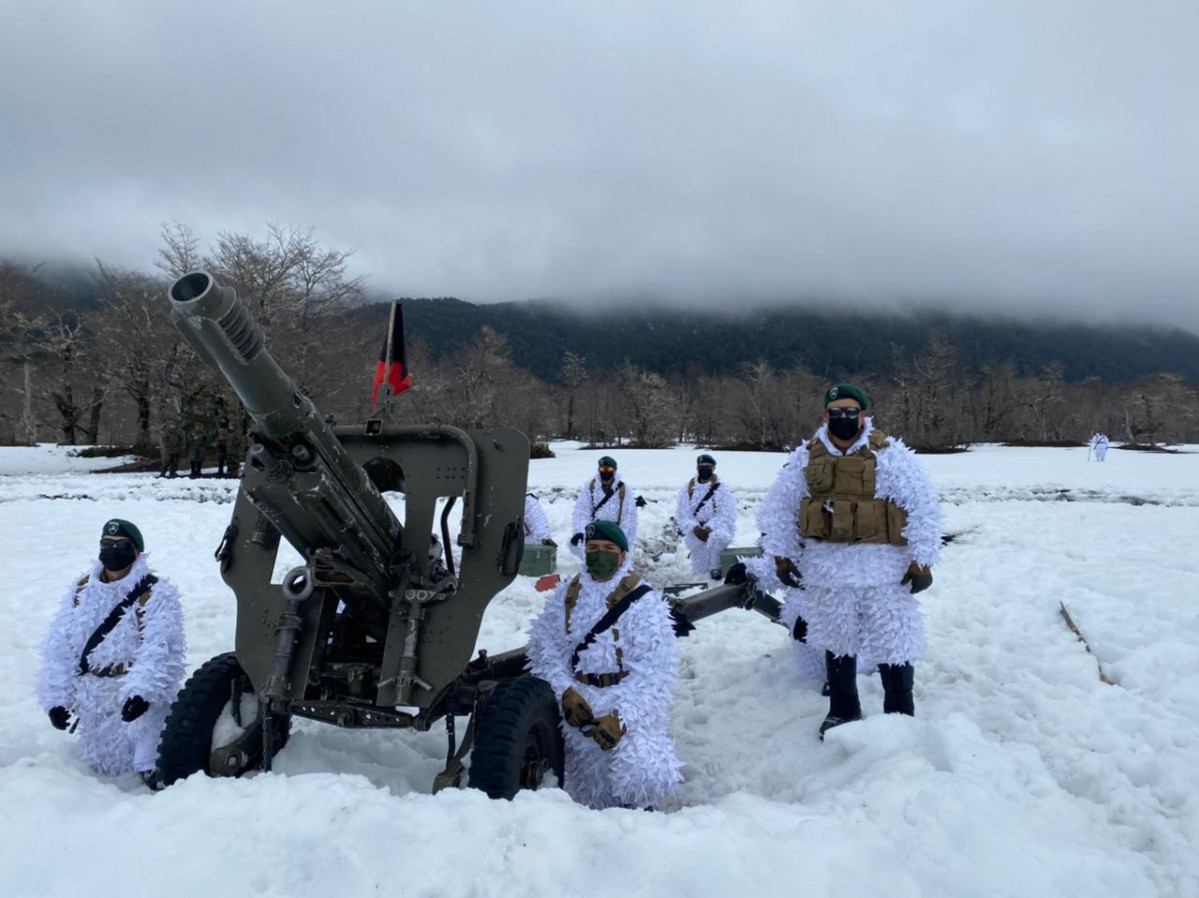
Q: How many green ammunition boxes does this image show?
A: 2